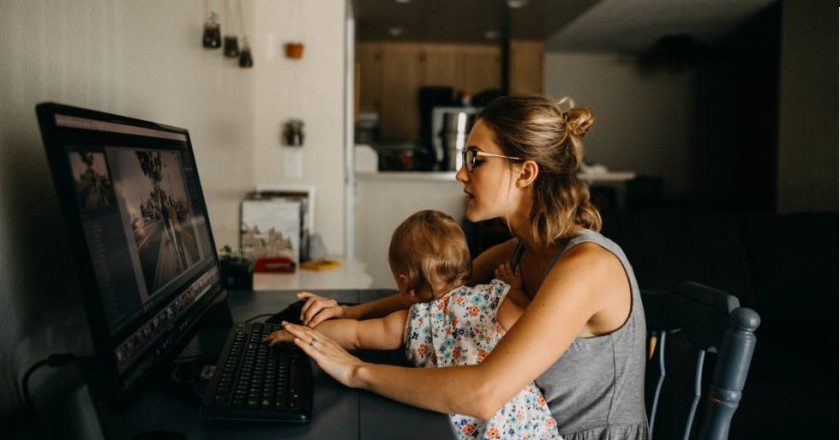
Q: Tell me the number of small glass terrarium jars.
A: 4